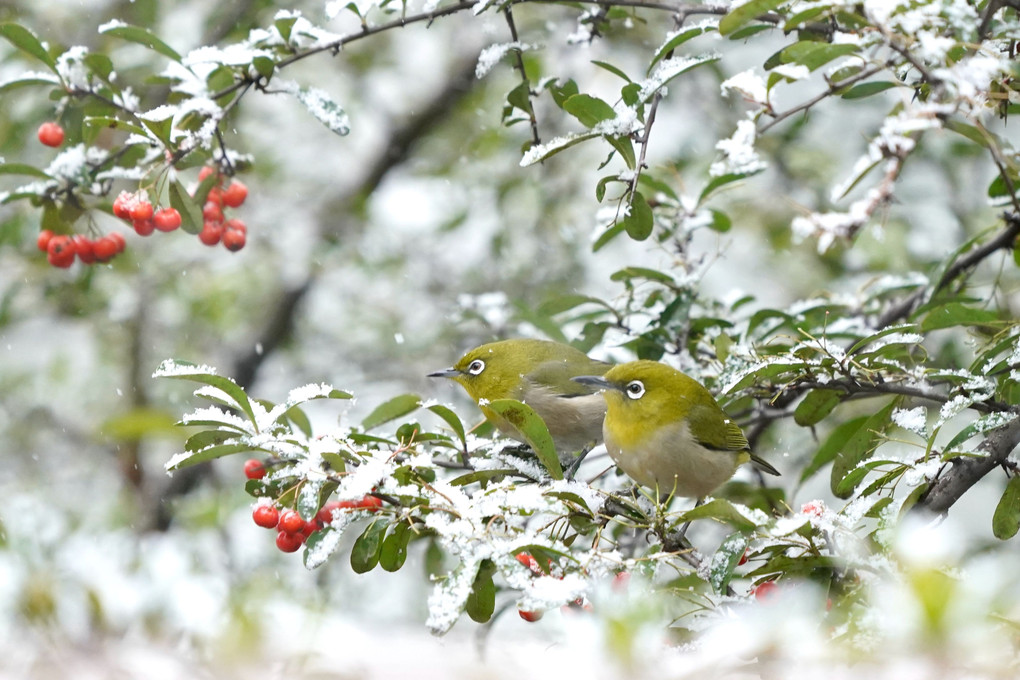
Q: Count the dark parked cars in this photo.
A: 0